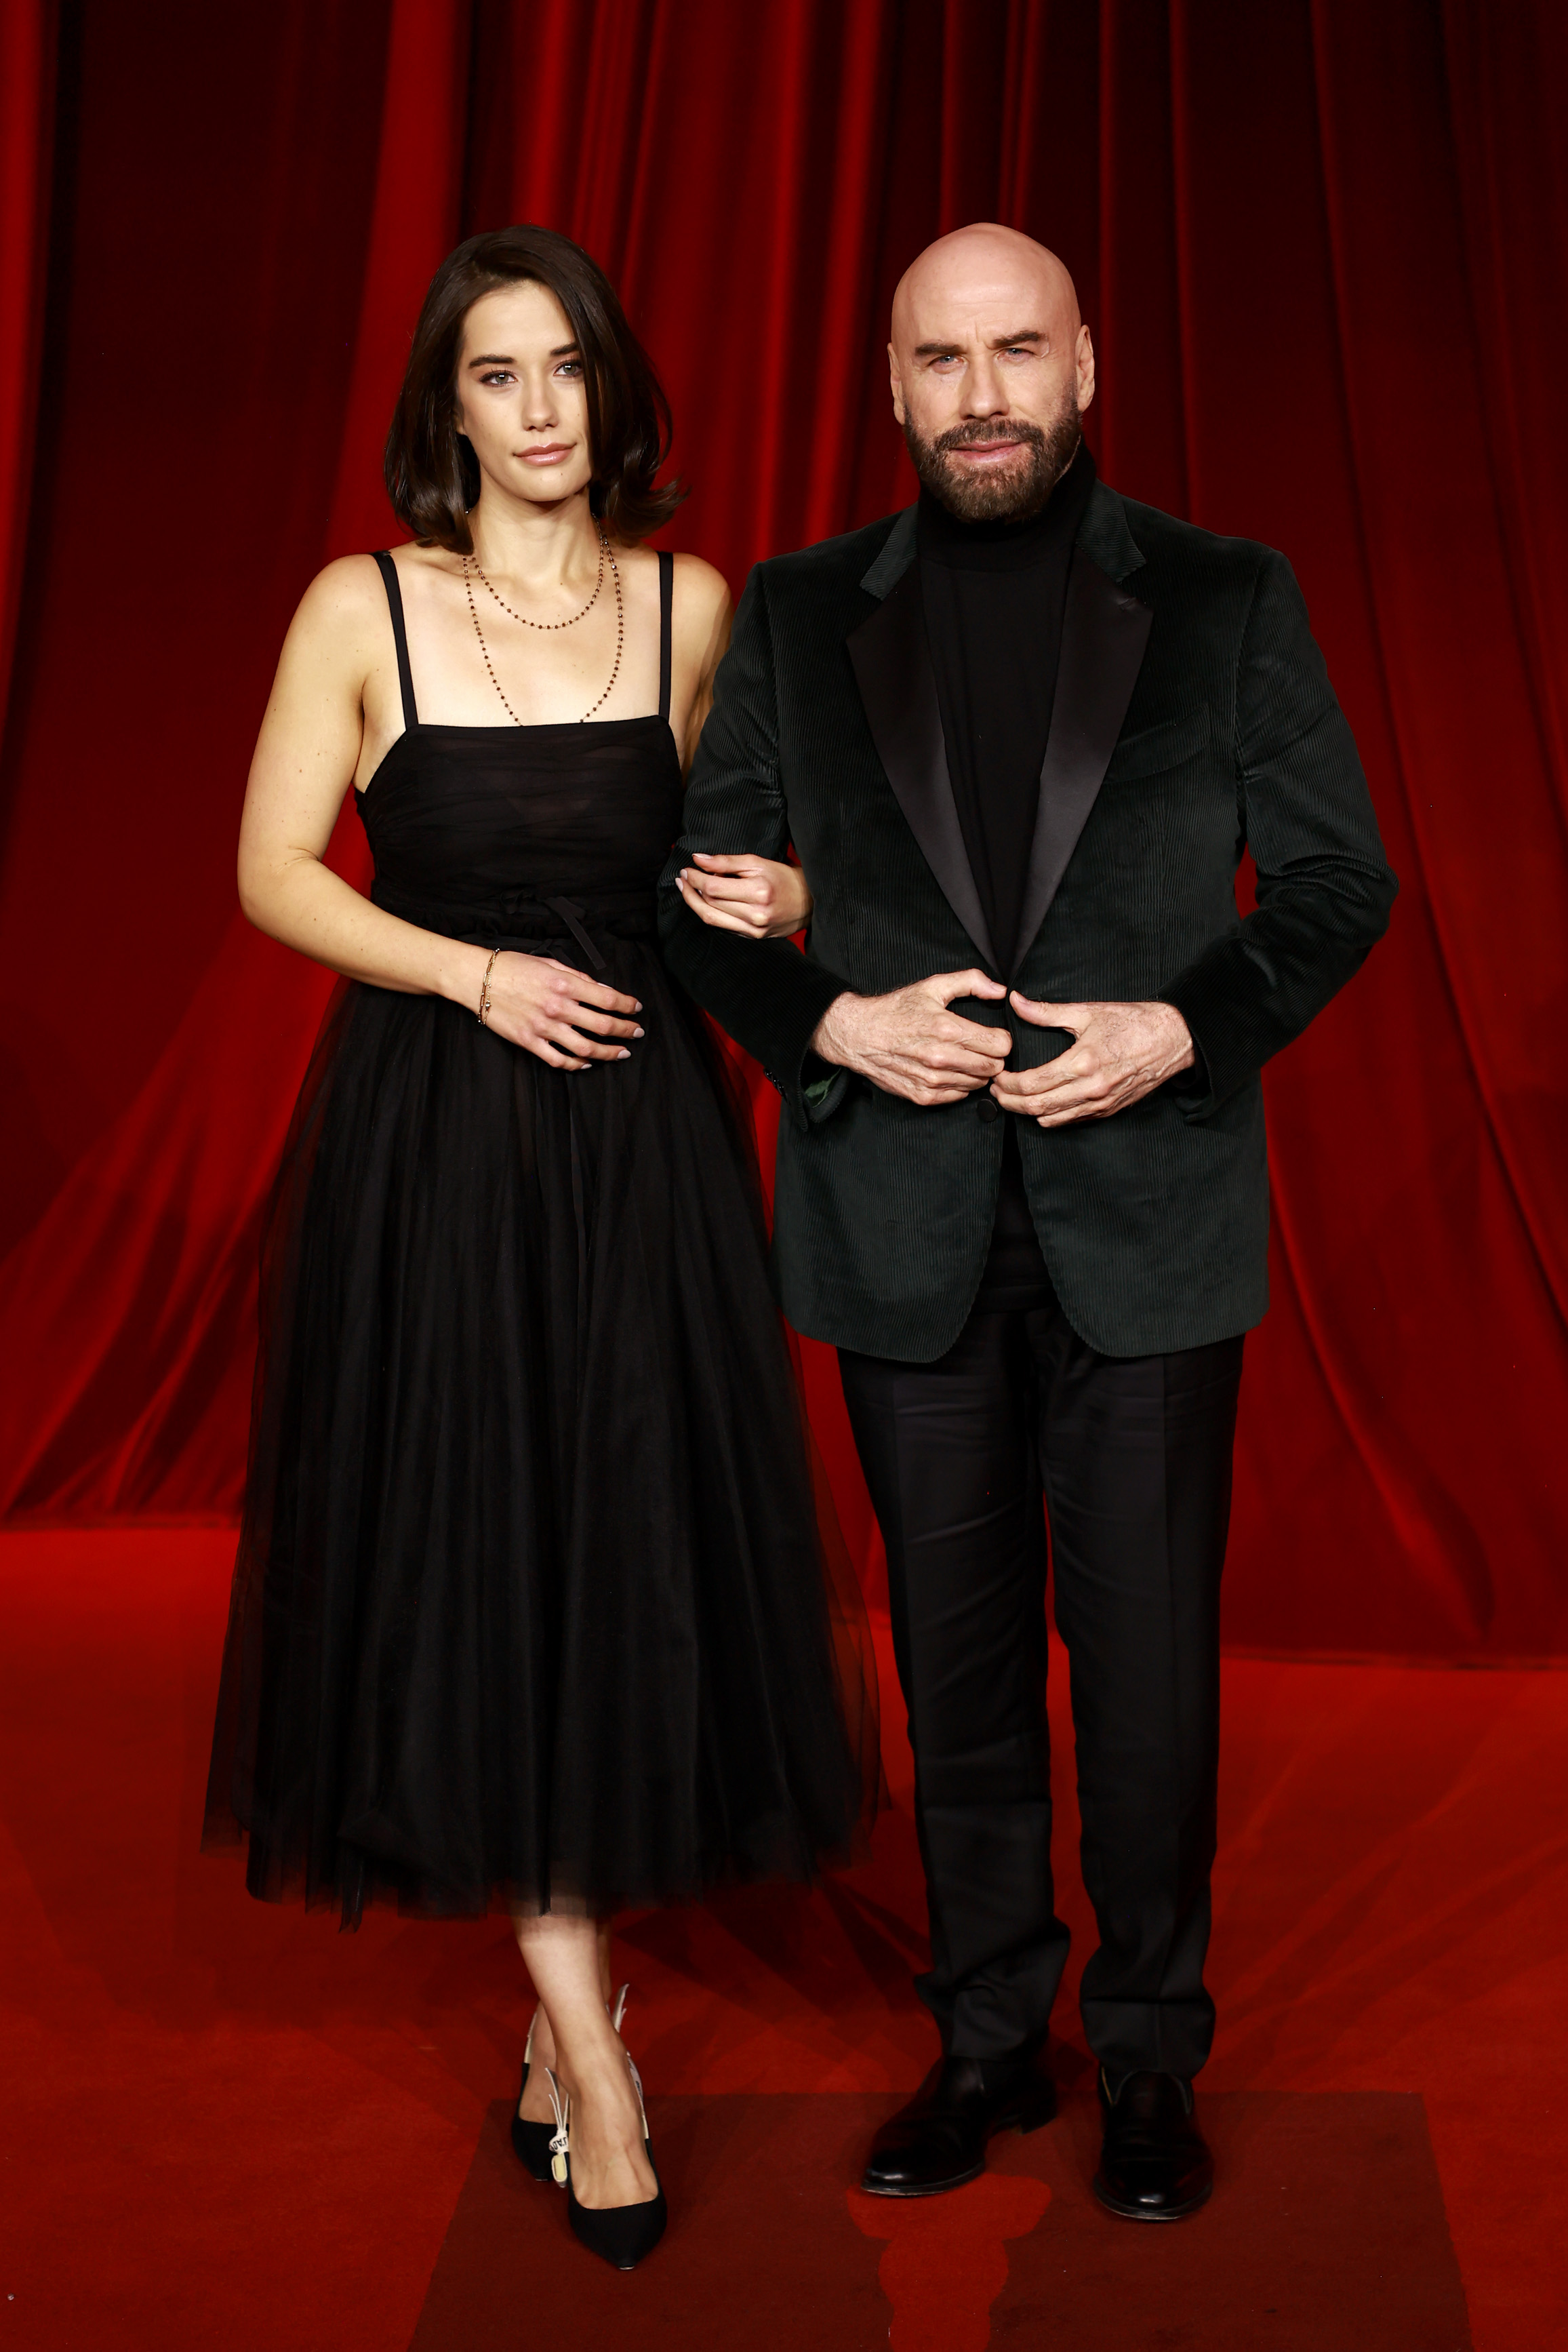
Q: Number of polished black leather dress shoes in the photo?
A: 2